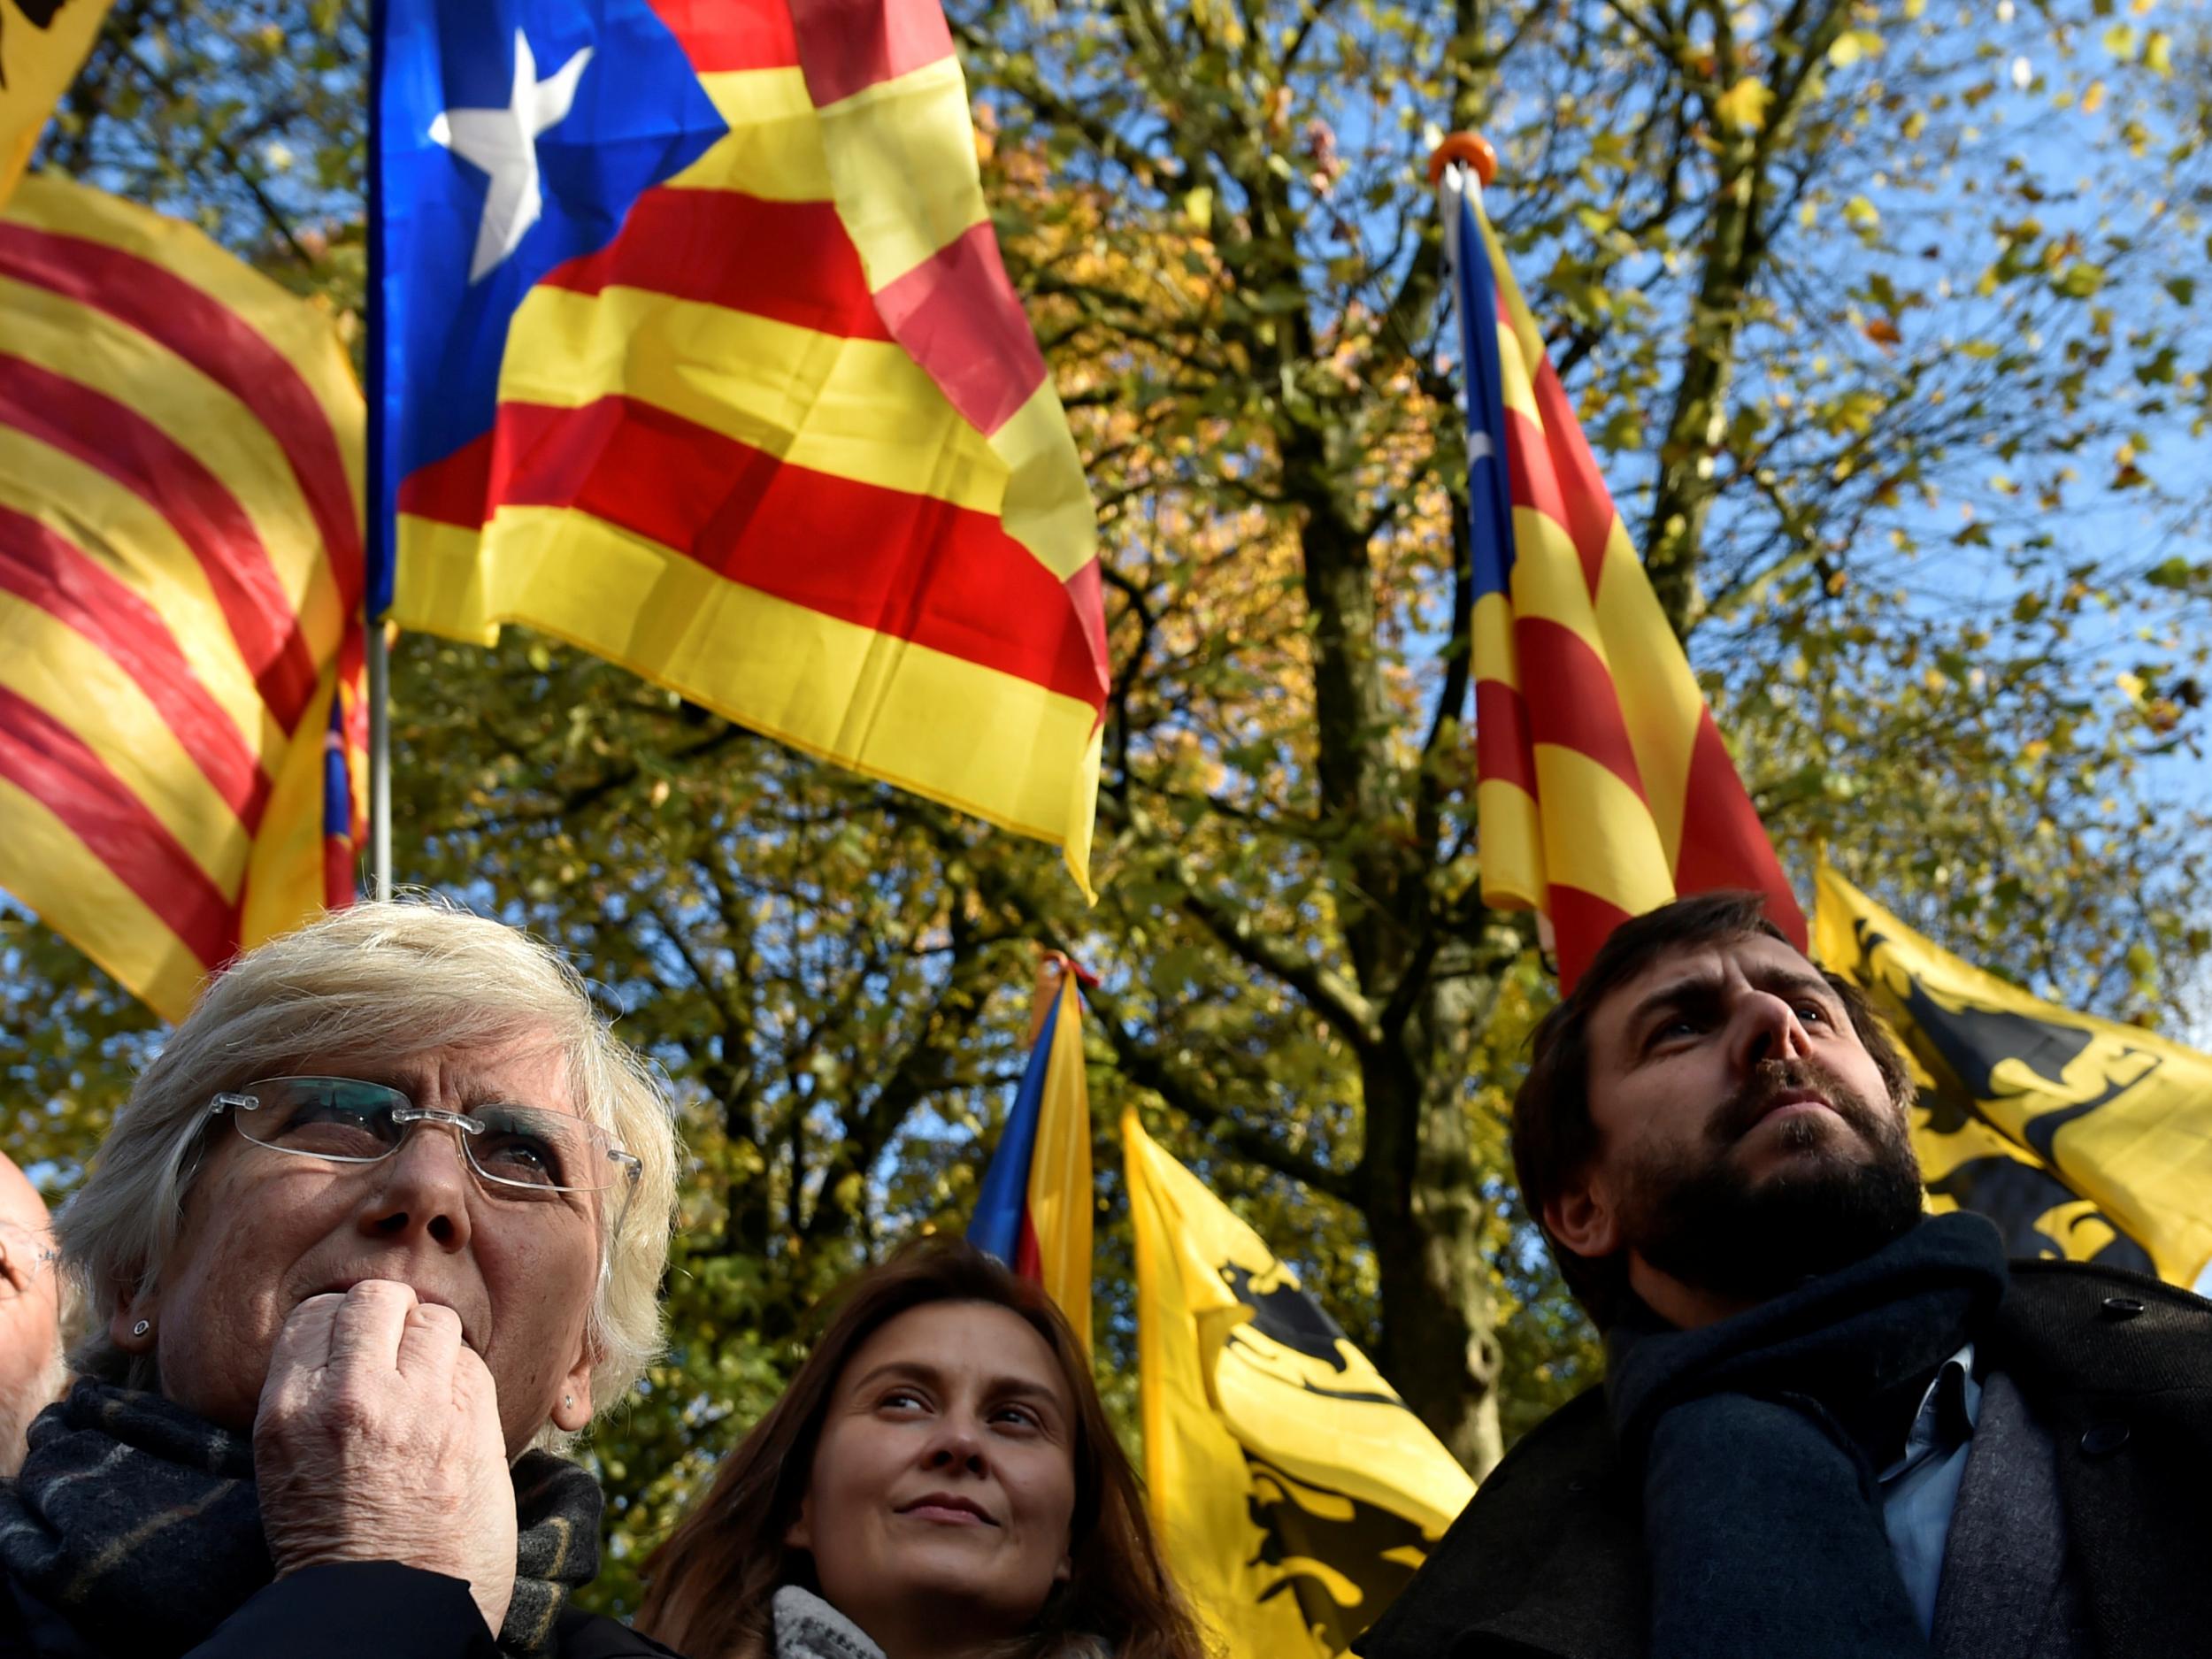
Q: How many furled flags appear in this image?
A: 2